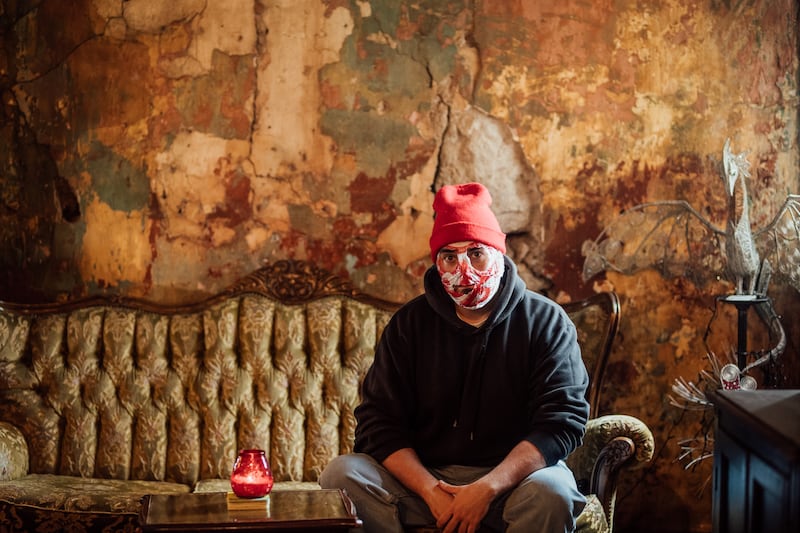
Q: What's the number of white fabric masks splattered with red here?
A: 1